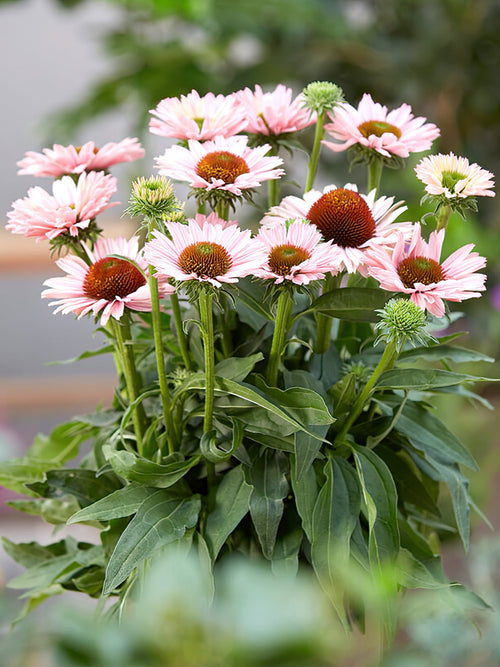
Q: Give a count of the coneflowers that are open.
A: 12